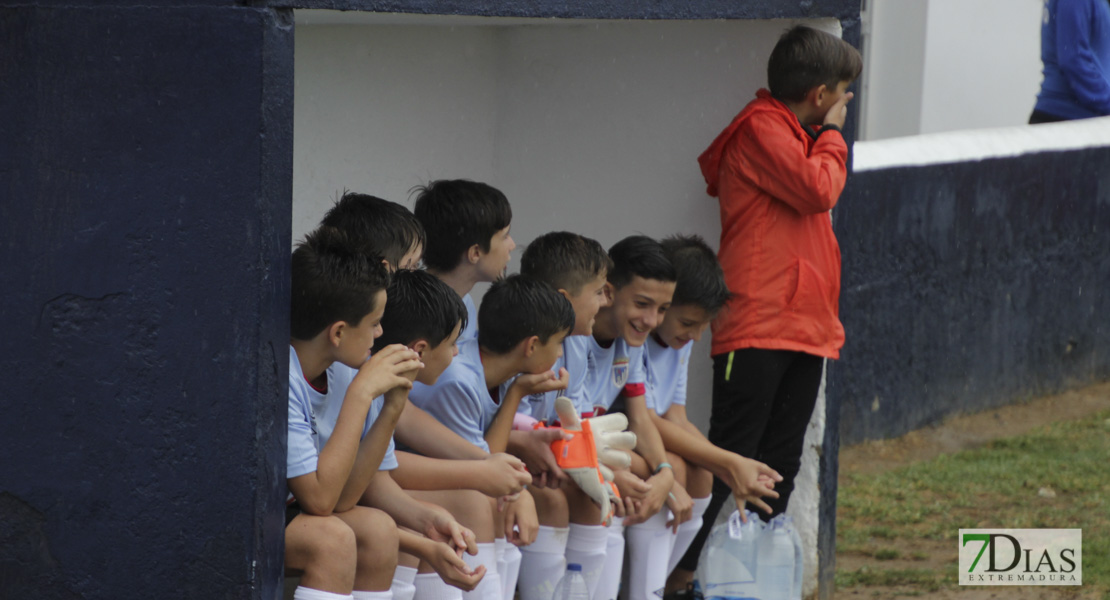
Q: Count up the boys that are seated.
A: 8